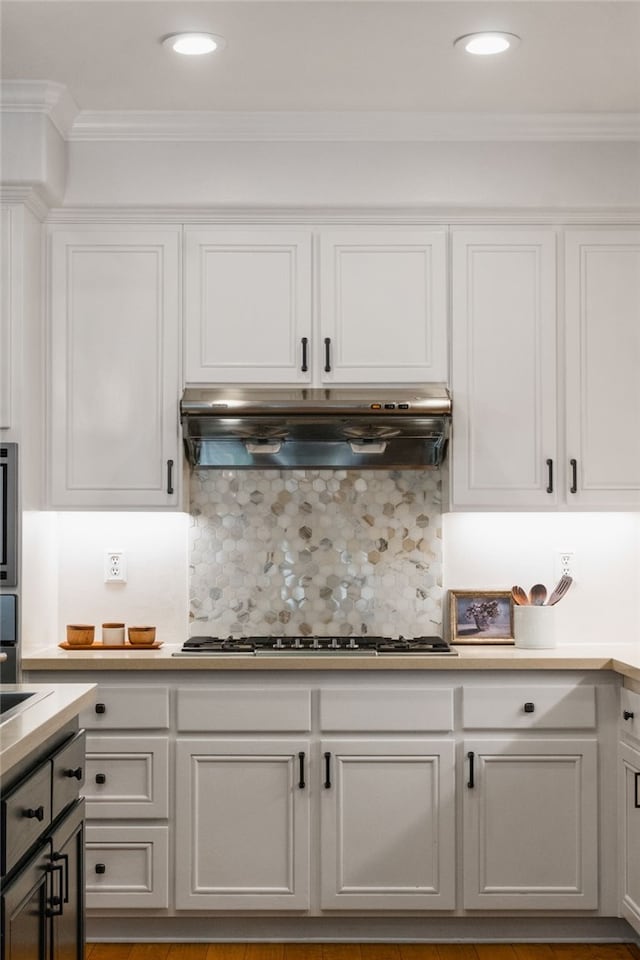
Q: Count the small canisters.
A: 3